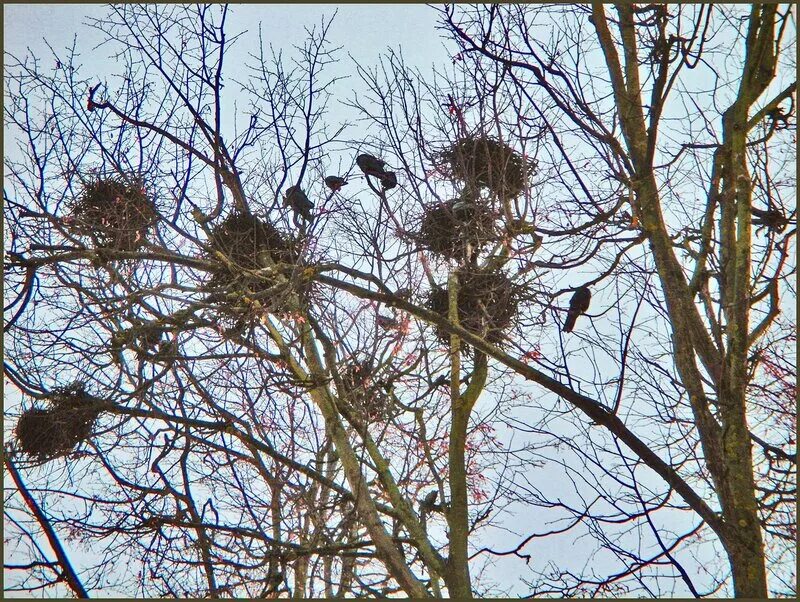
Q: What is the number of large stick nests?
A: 6